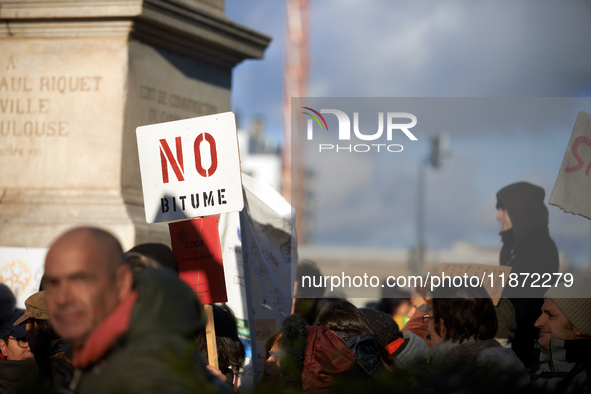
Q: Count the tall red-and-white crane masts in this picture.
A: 1